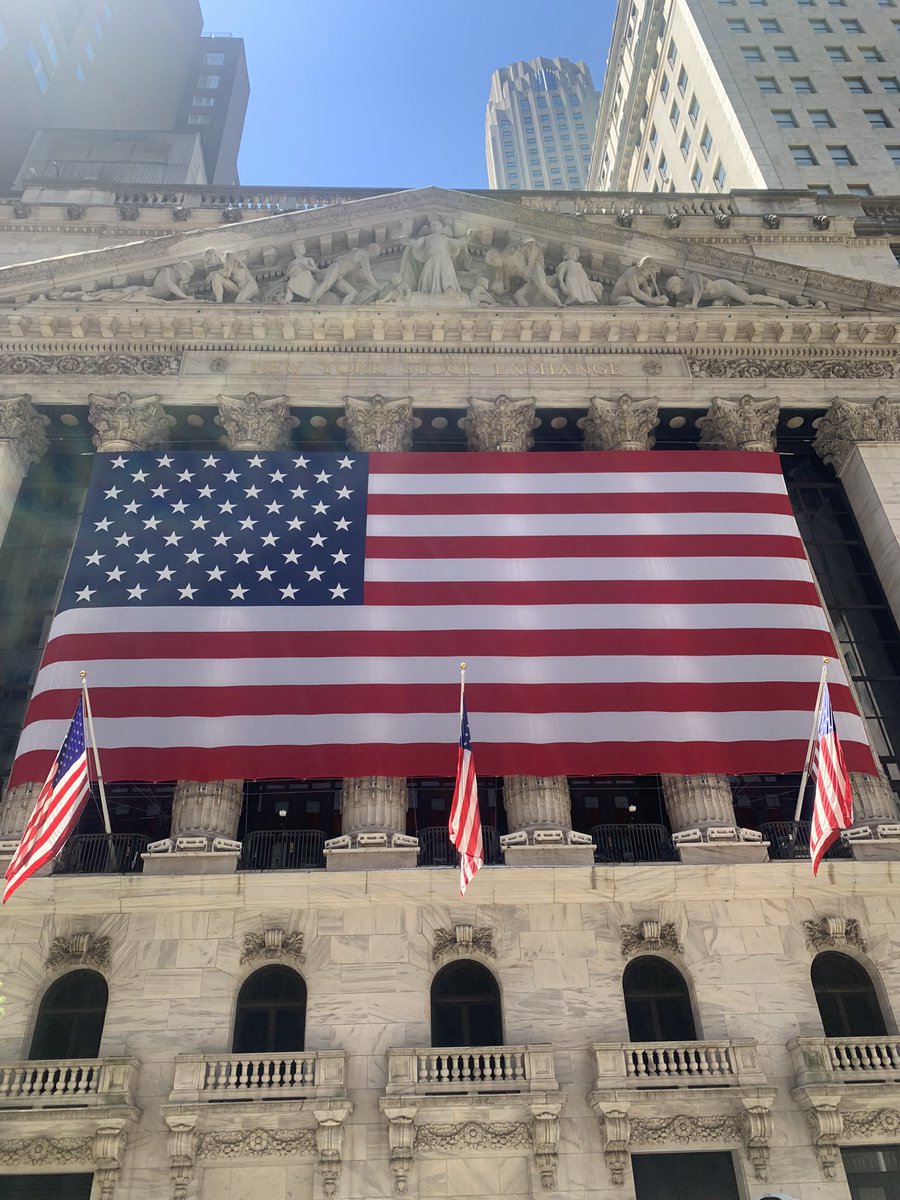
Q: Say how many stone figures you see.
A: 11